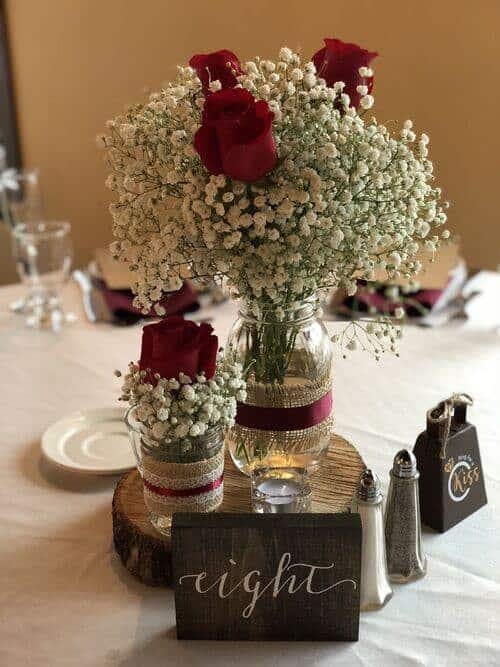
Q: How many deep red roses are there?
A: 4